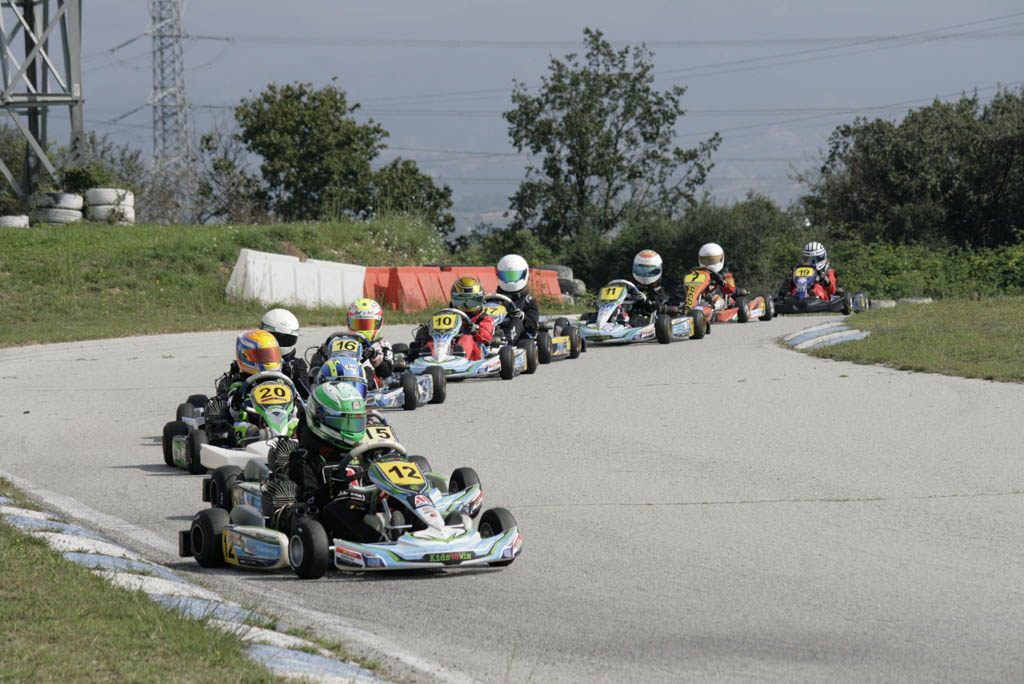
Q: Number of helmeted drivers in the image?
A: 10